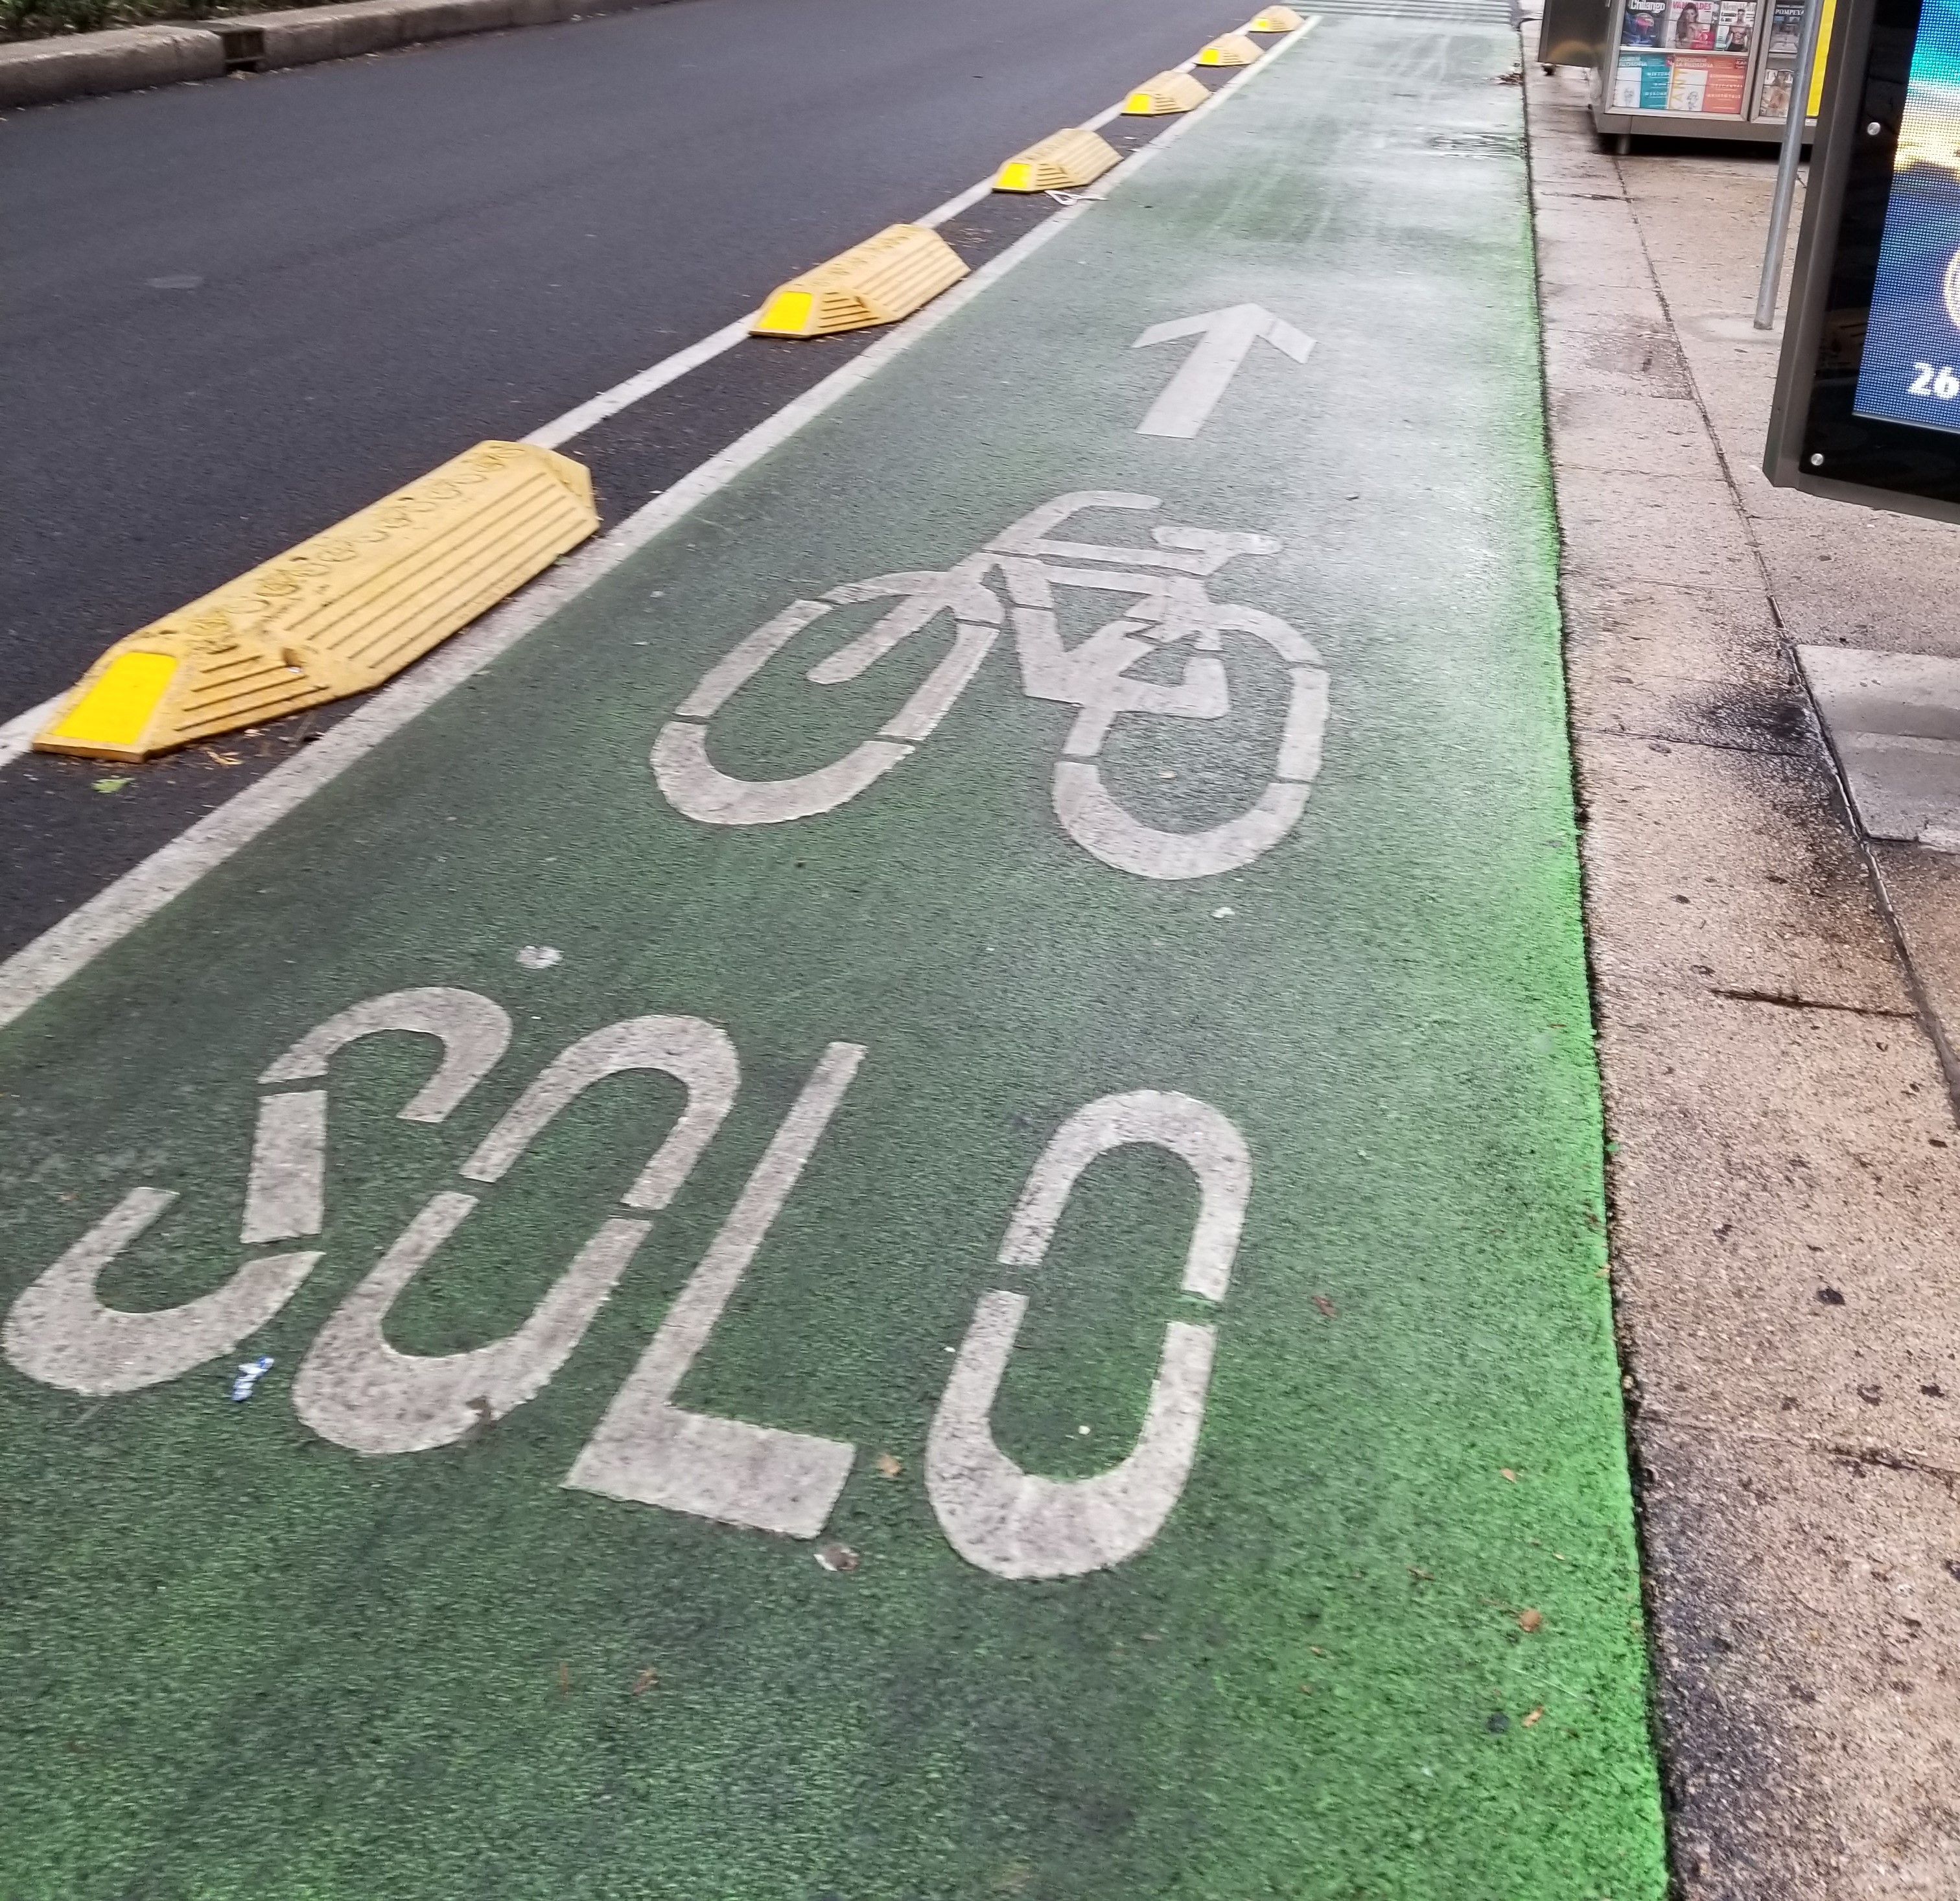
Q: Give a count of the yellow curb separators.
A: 6